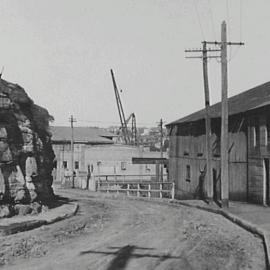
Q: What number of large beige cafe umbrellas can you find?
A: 0